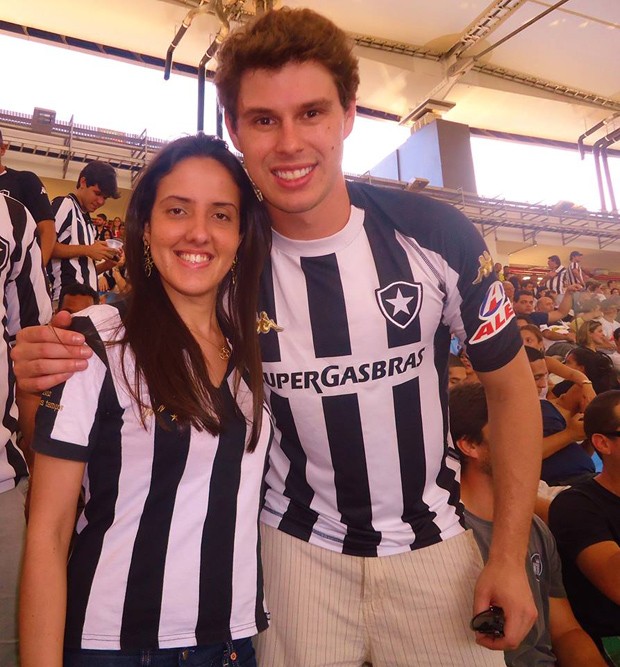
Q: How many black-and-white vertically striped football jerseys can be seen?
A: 6